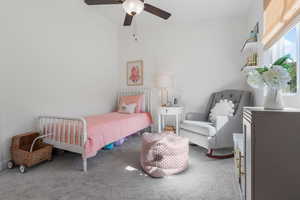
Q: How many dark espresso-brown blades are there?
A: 3